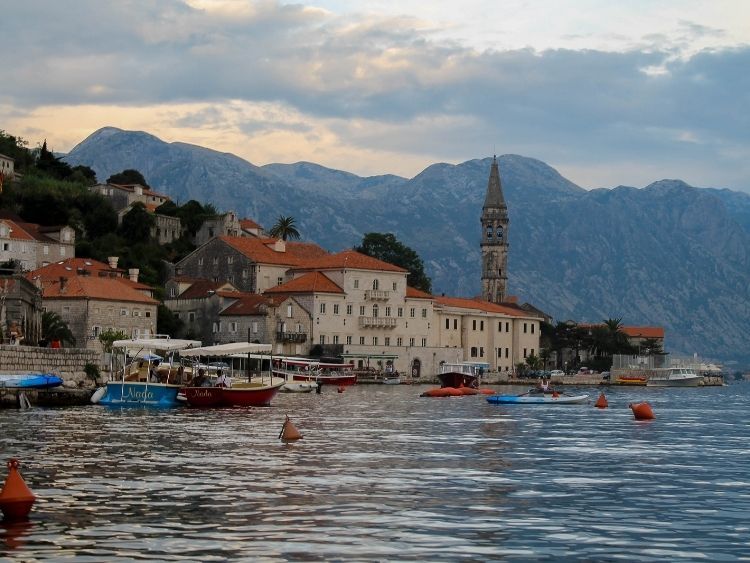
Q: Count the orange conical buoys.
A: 4